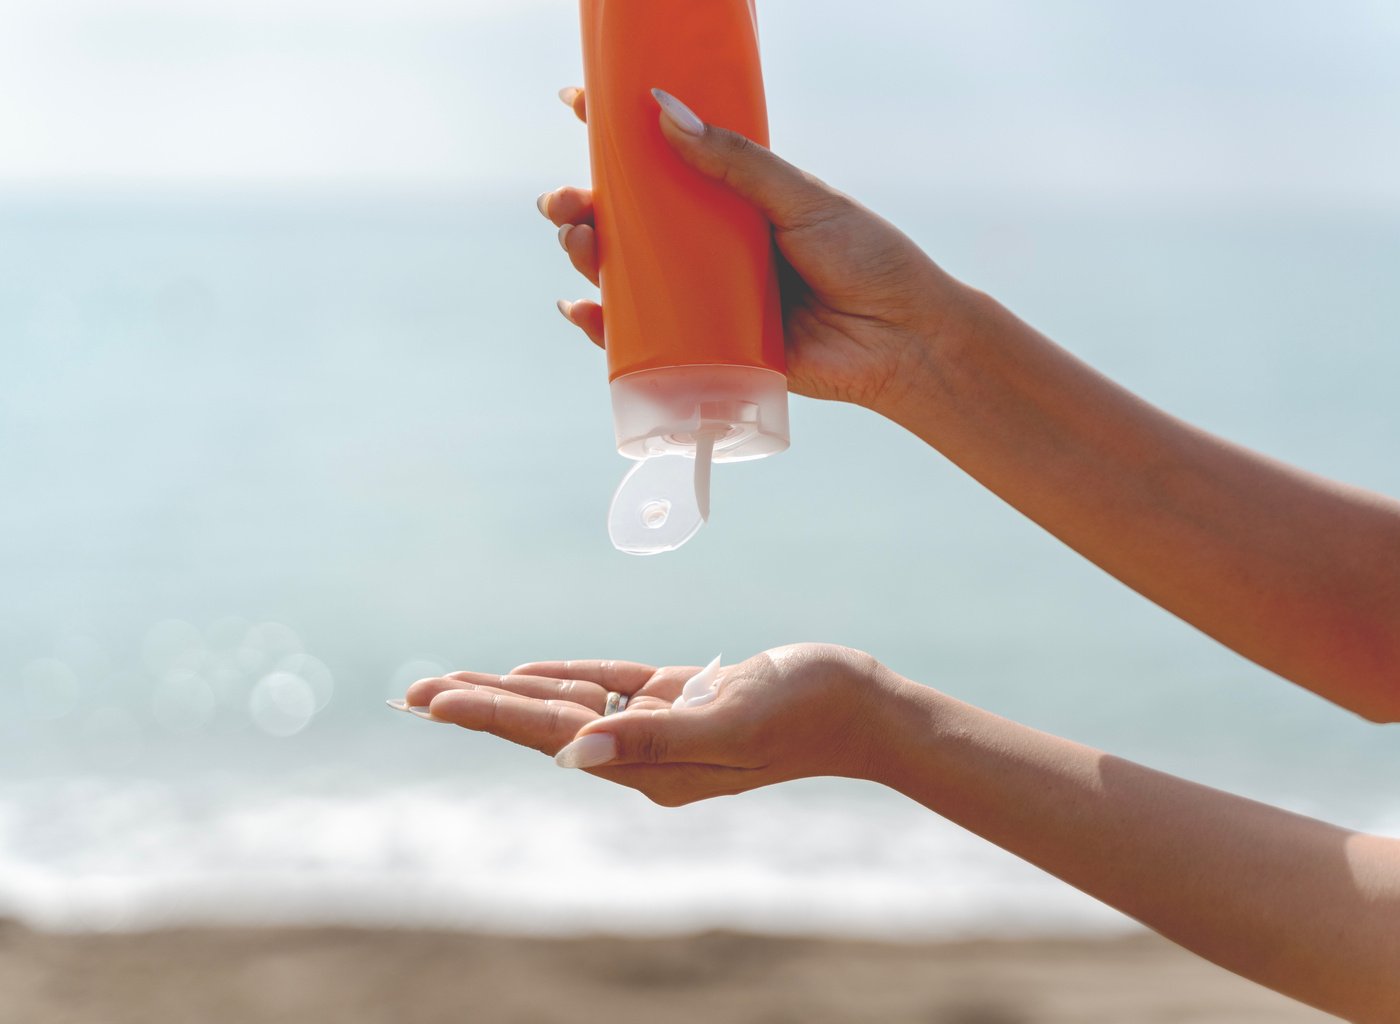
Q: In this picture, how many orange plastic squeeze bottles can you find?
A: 1